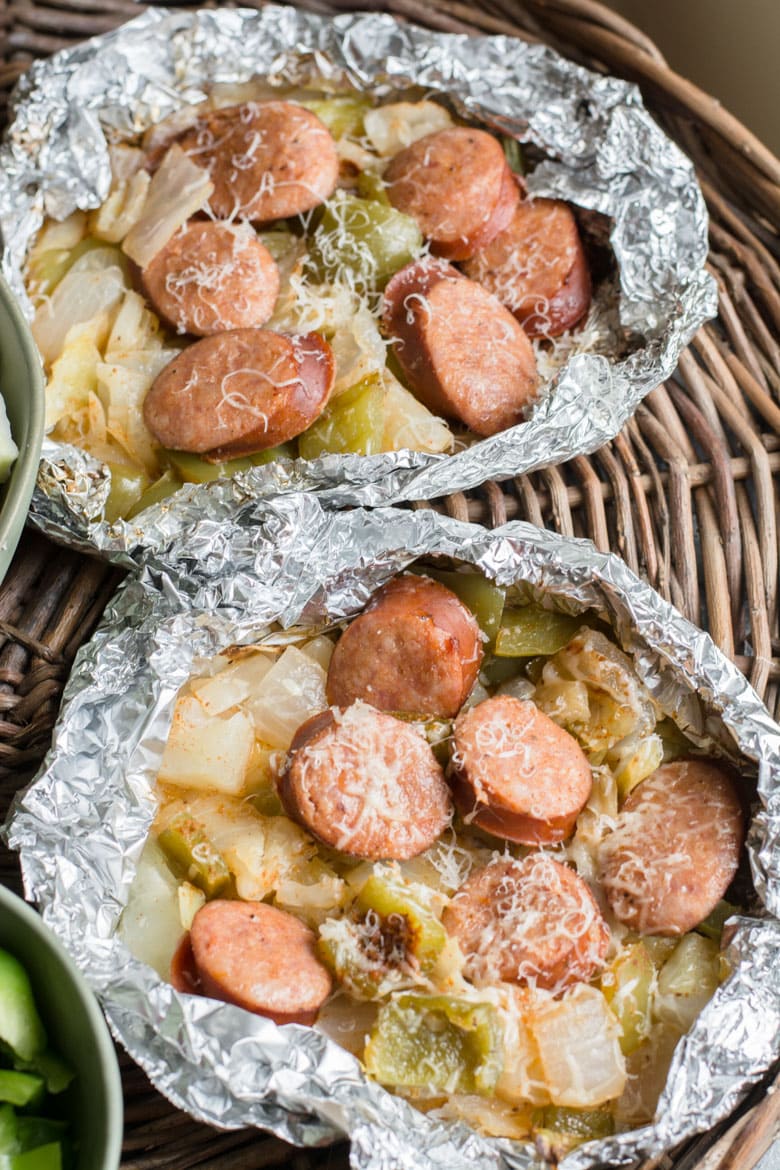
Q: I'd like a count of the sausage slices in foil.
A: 12